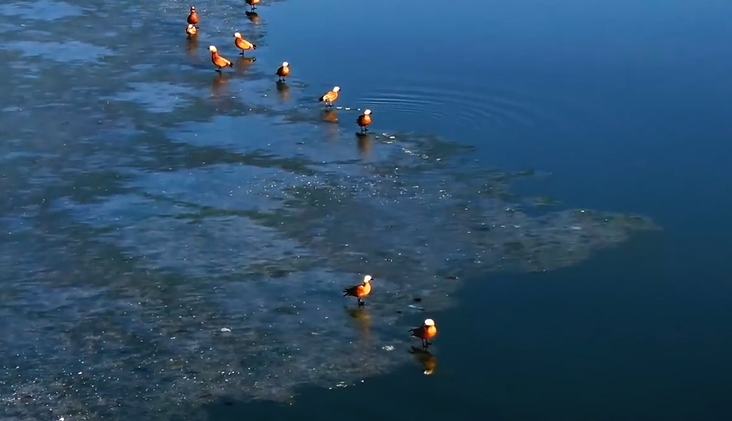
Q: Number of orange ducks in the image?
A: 10